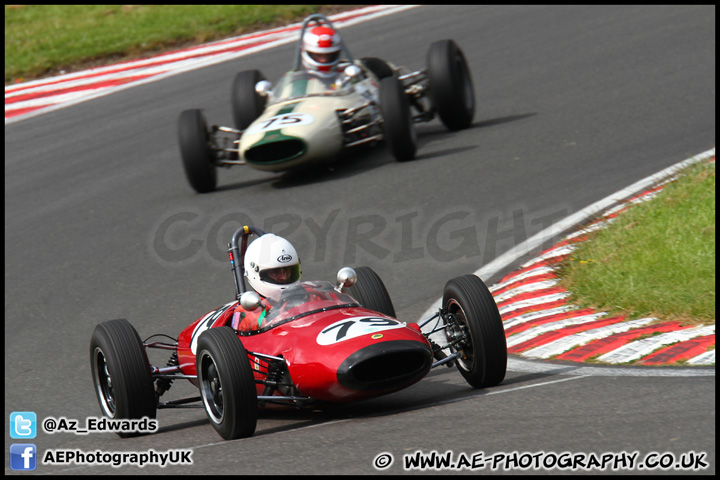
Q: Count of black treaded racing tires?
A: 8